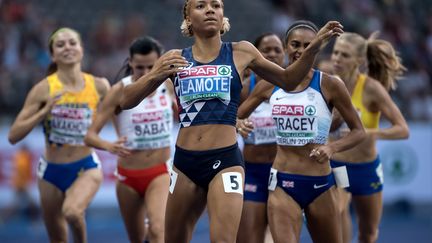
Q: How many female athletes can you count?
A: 6